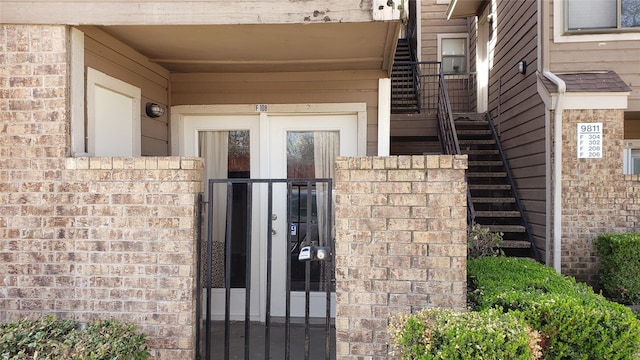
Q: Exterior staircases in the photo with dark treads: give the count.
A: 2